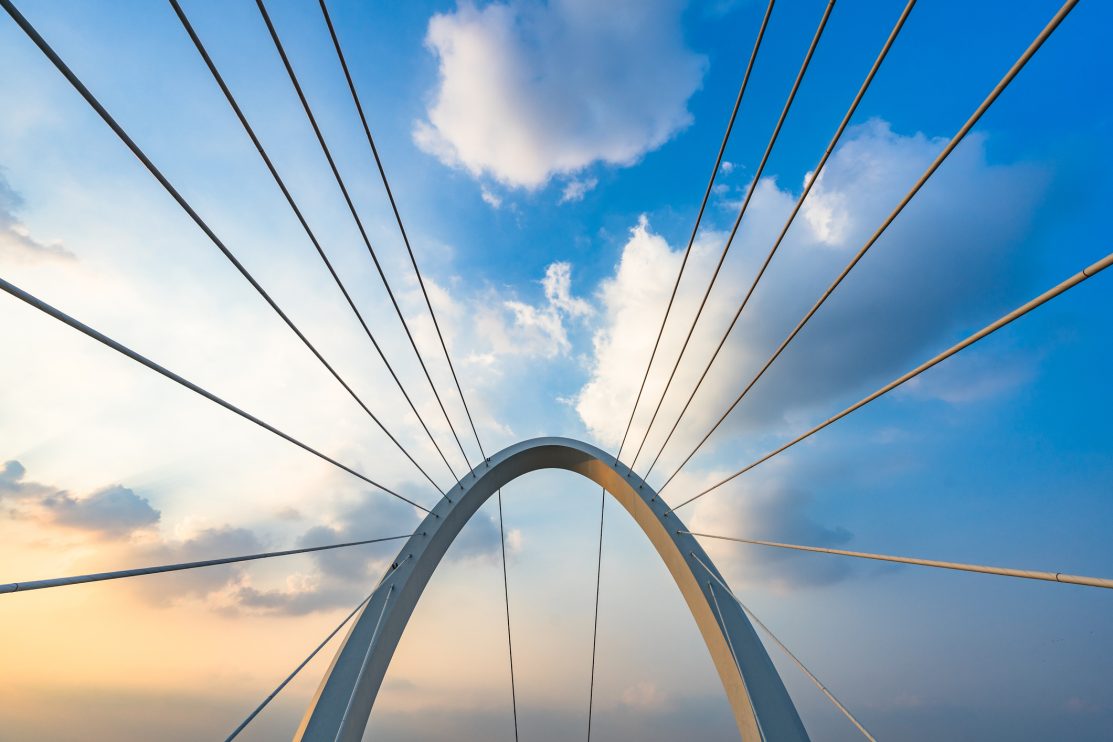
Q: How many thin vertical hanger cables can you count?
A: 2